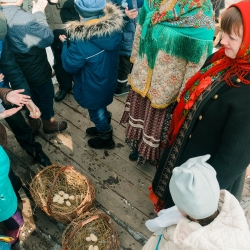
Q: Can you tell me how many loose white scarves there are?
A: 1